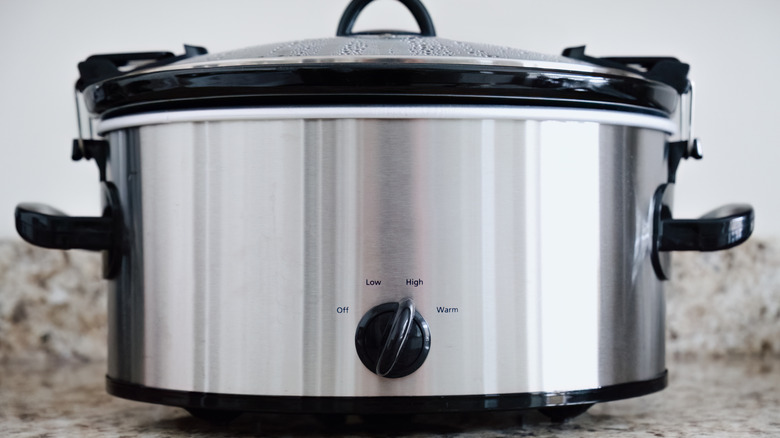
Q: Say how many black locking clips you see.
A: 2